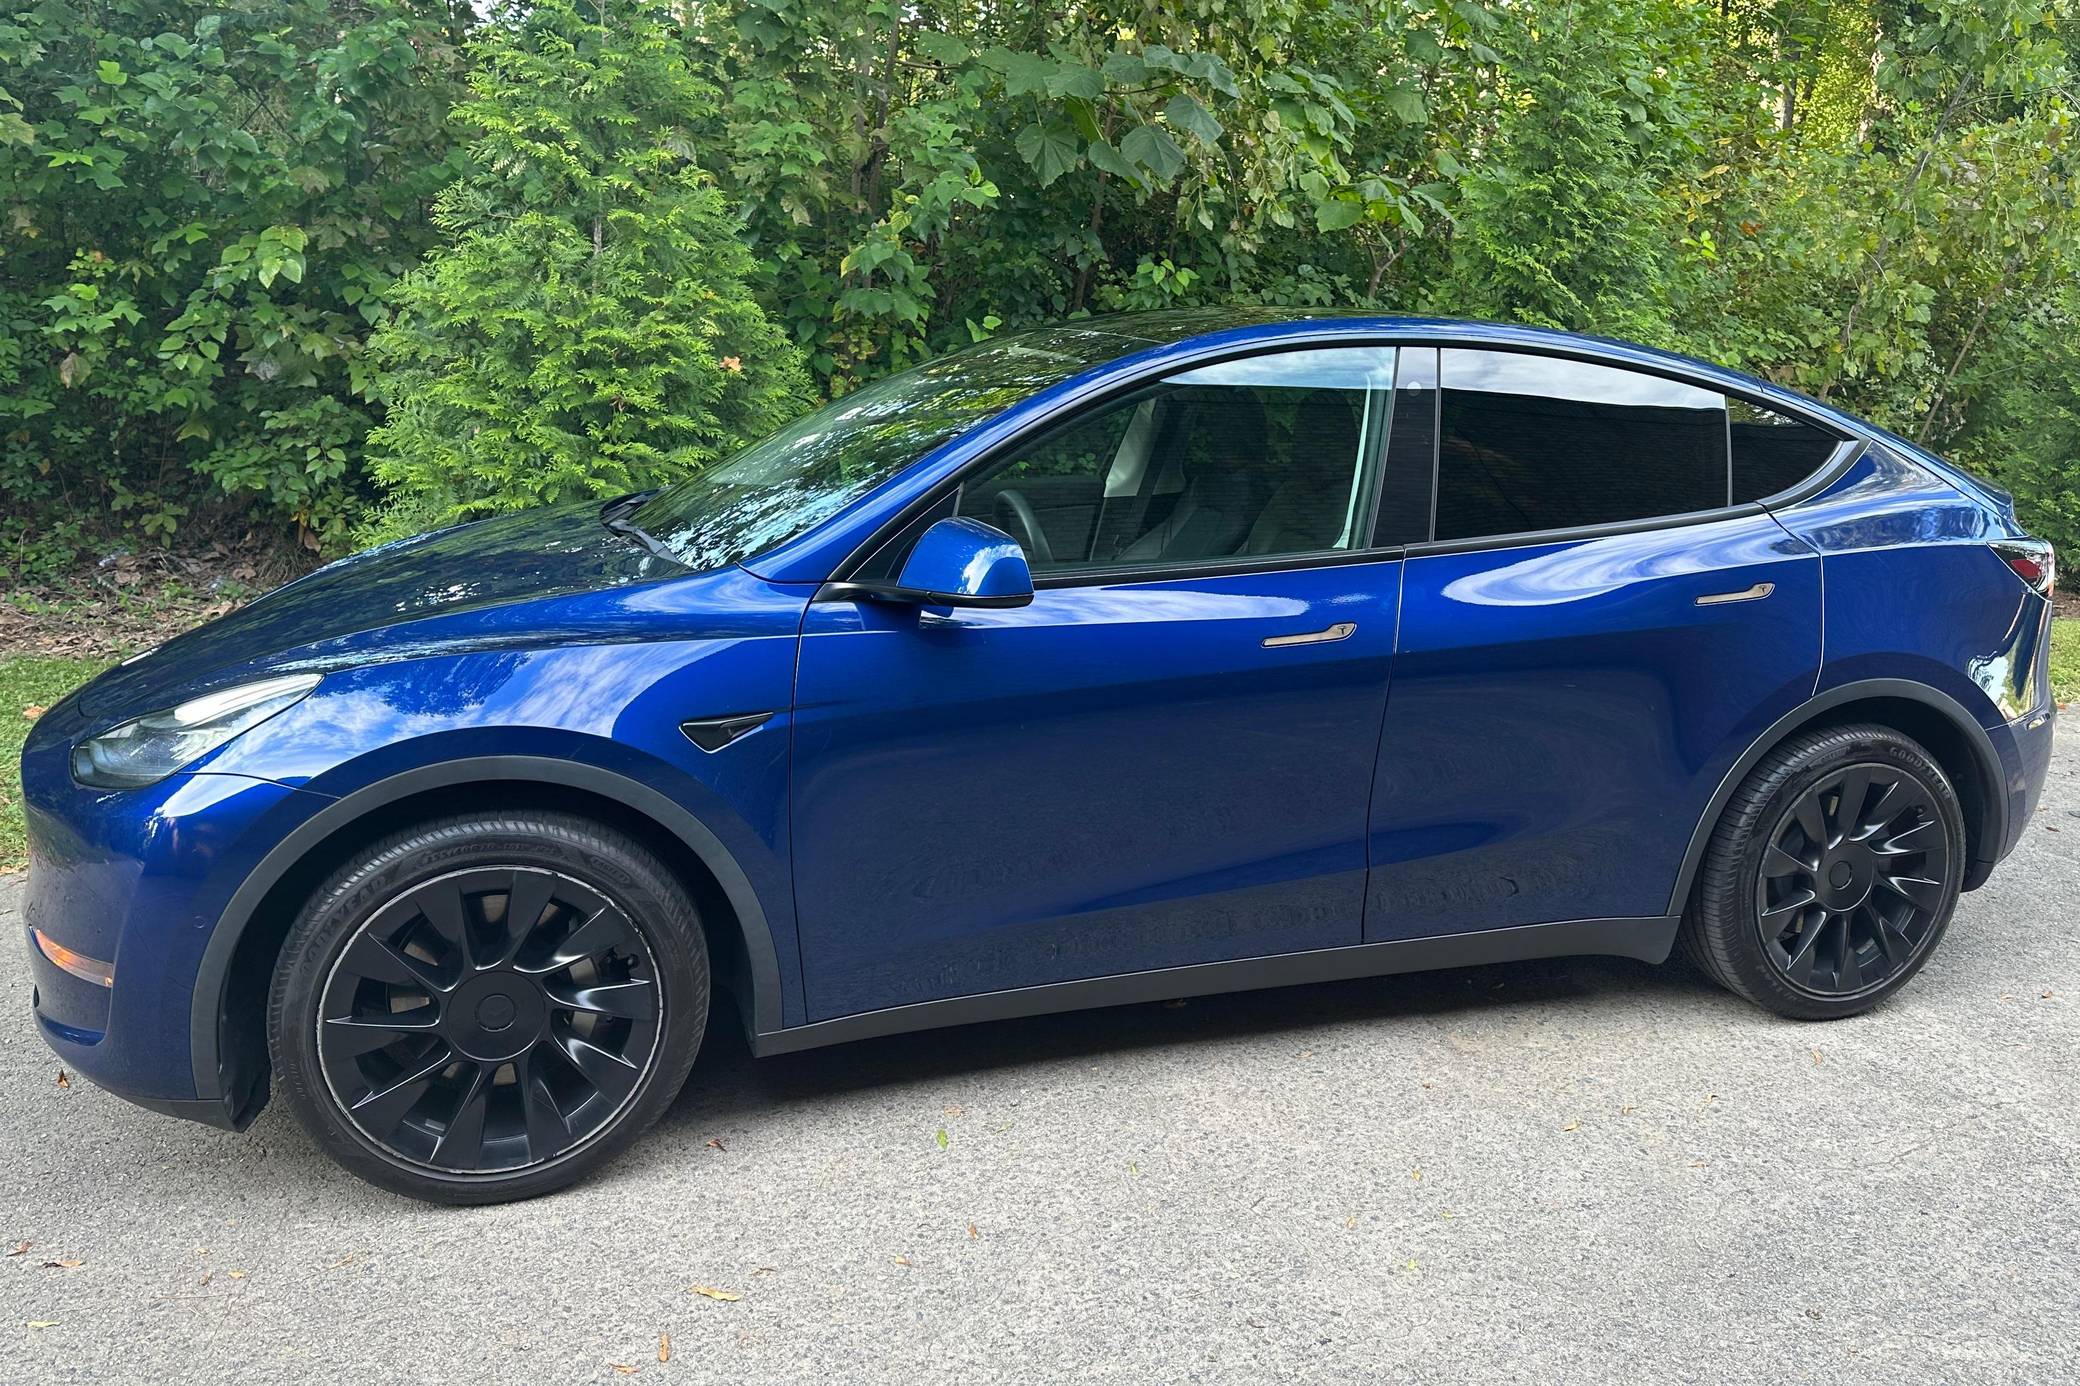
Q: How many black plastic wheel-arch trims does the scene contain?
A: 2